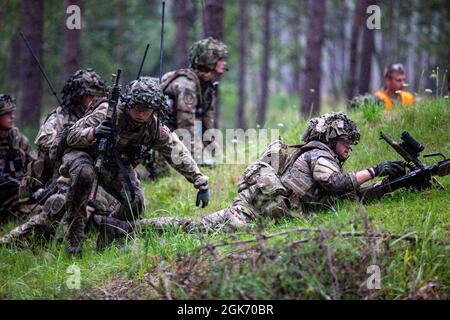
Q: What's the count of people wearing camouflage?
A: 5